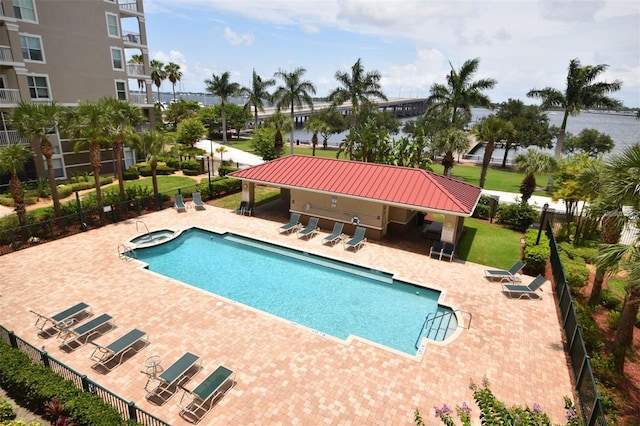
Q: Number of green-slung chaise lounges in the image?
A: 13